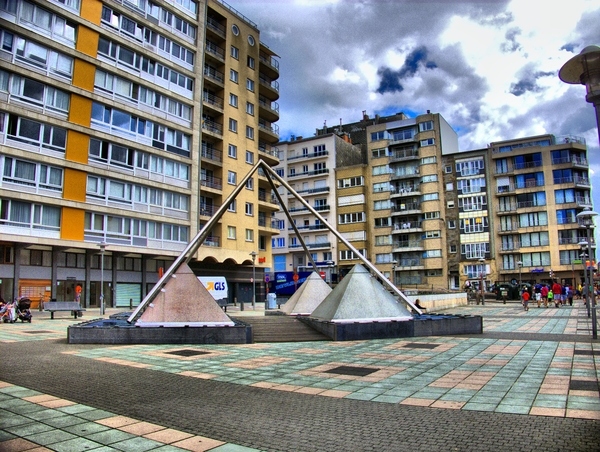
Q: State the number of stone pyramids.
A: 3